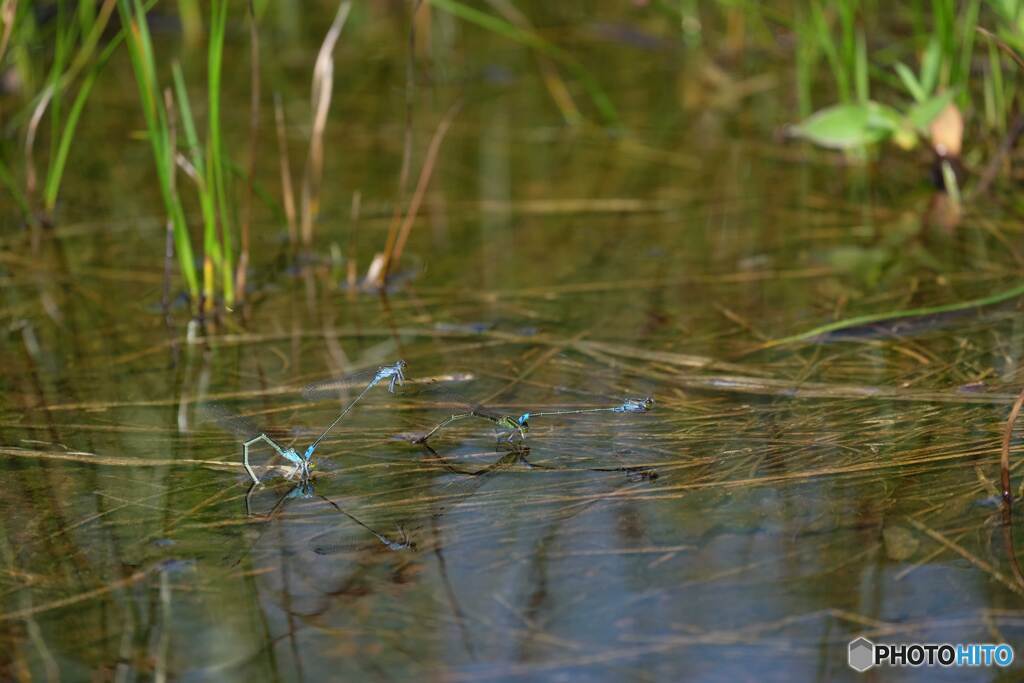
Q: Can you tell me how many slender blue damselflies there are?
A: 4